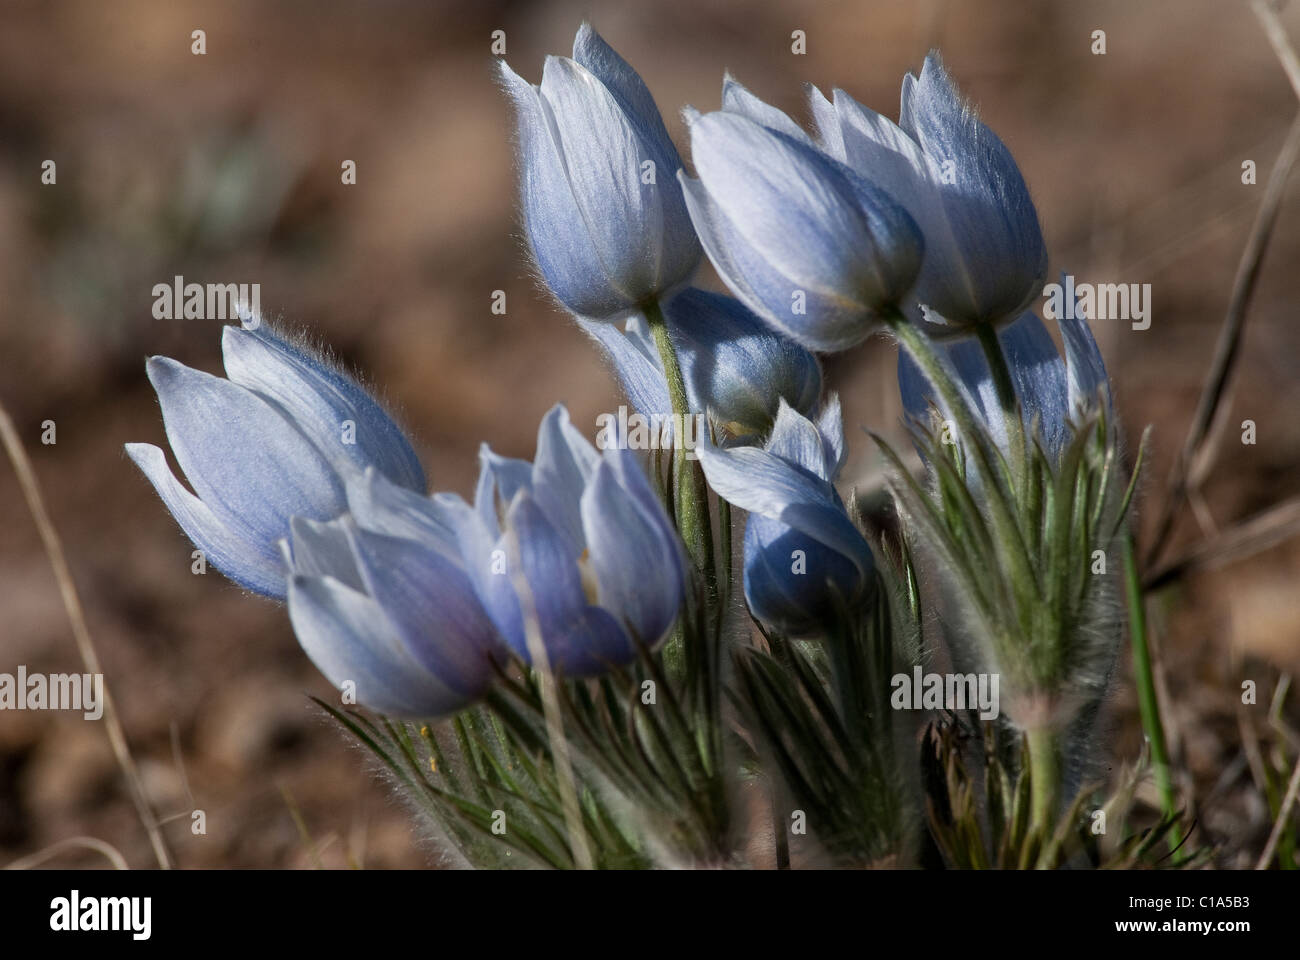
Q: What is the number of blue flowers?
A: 9